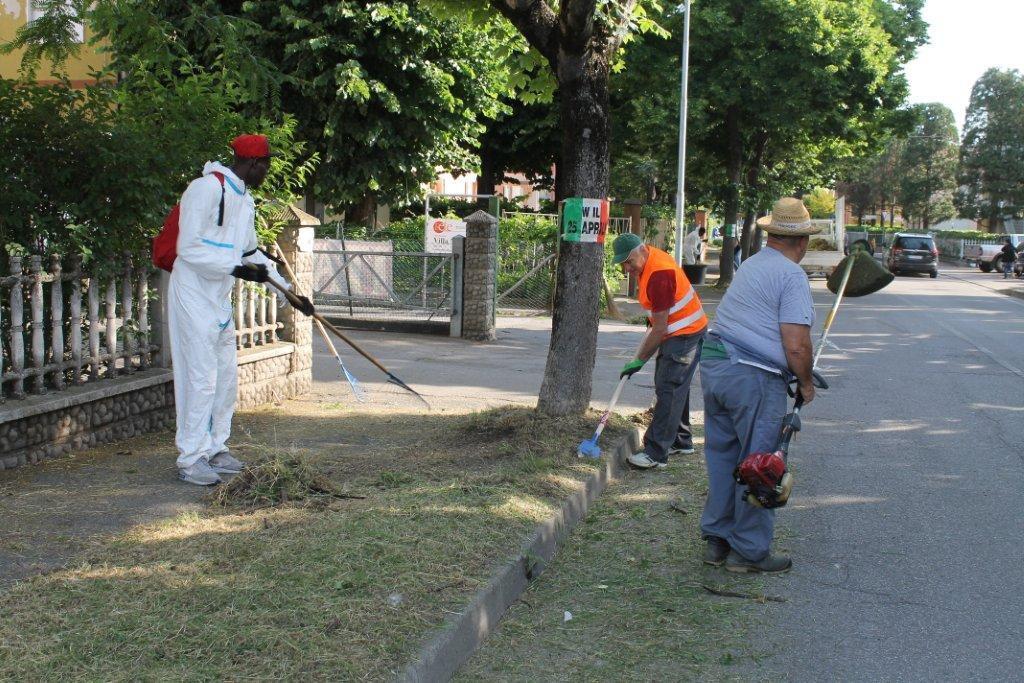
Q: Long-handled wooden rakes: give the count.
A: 2